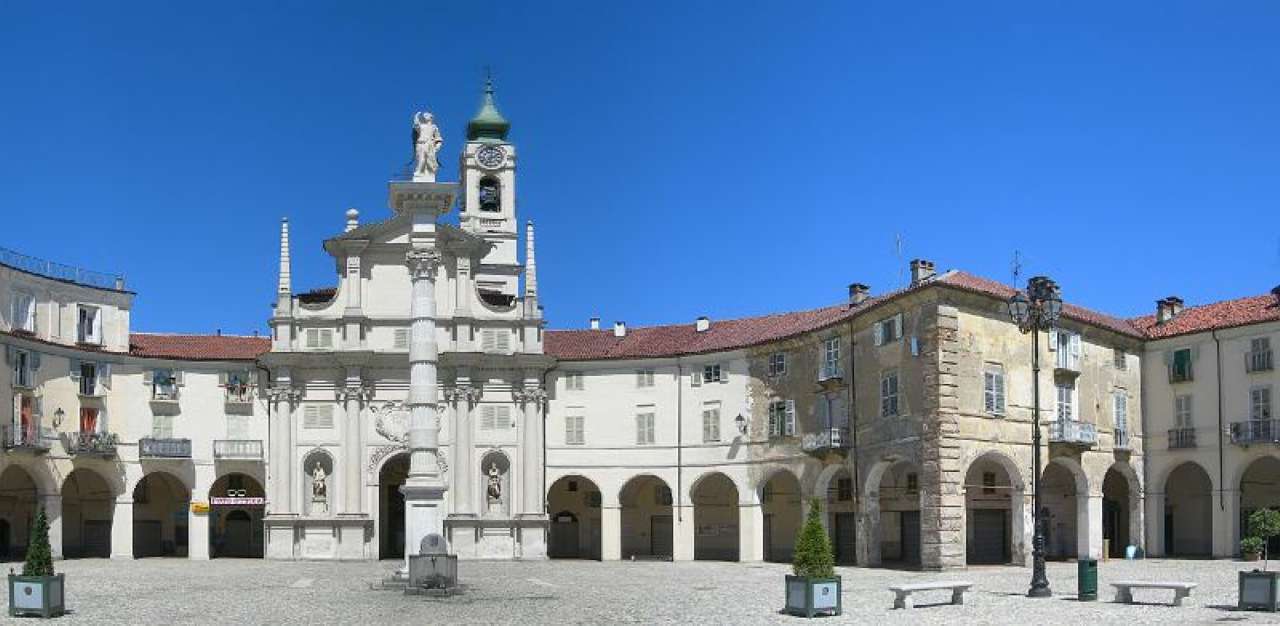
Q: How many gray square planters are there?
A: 3